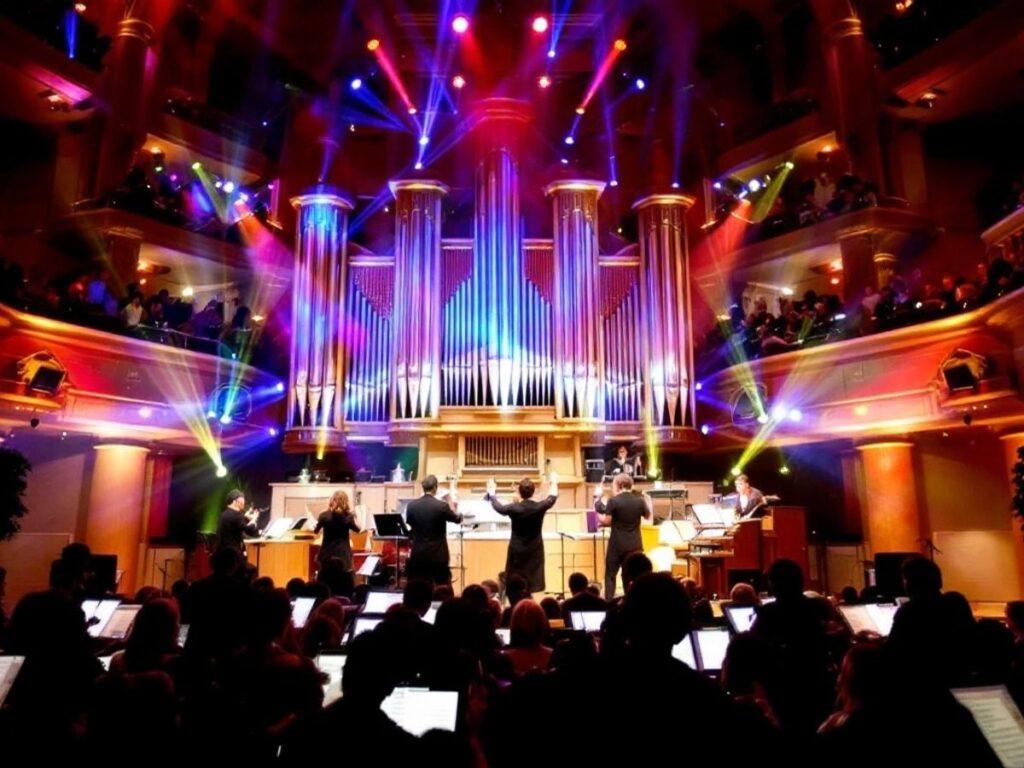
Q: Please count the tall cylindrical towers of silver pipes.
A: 5